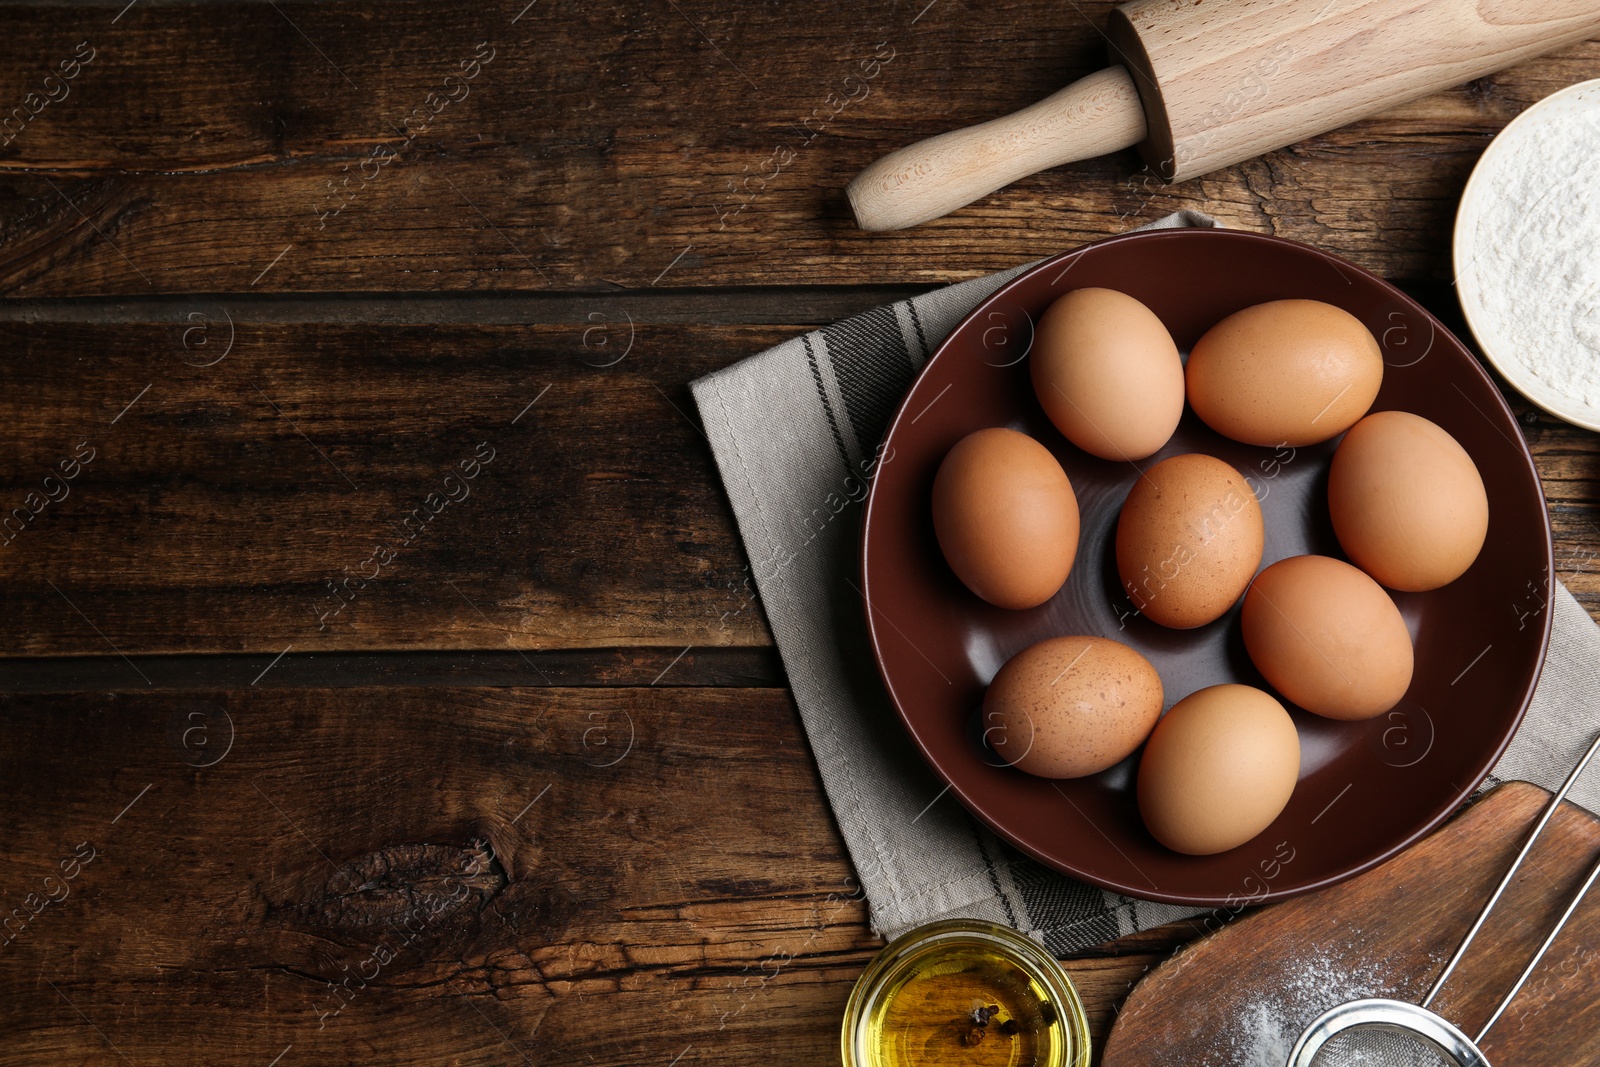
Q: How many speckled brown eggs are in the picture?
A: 2